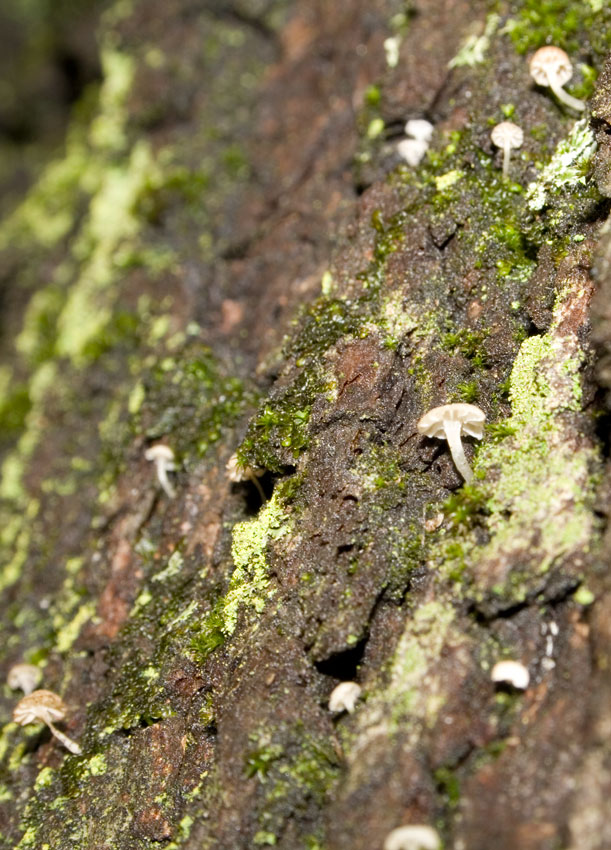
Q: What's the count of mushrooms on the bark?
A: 12